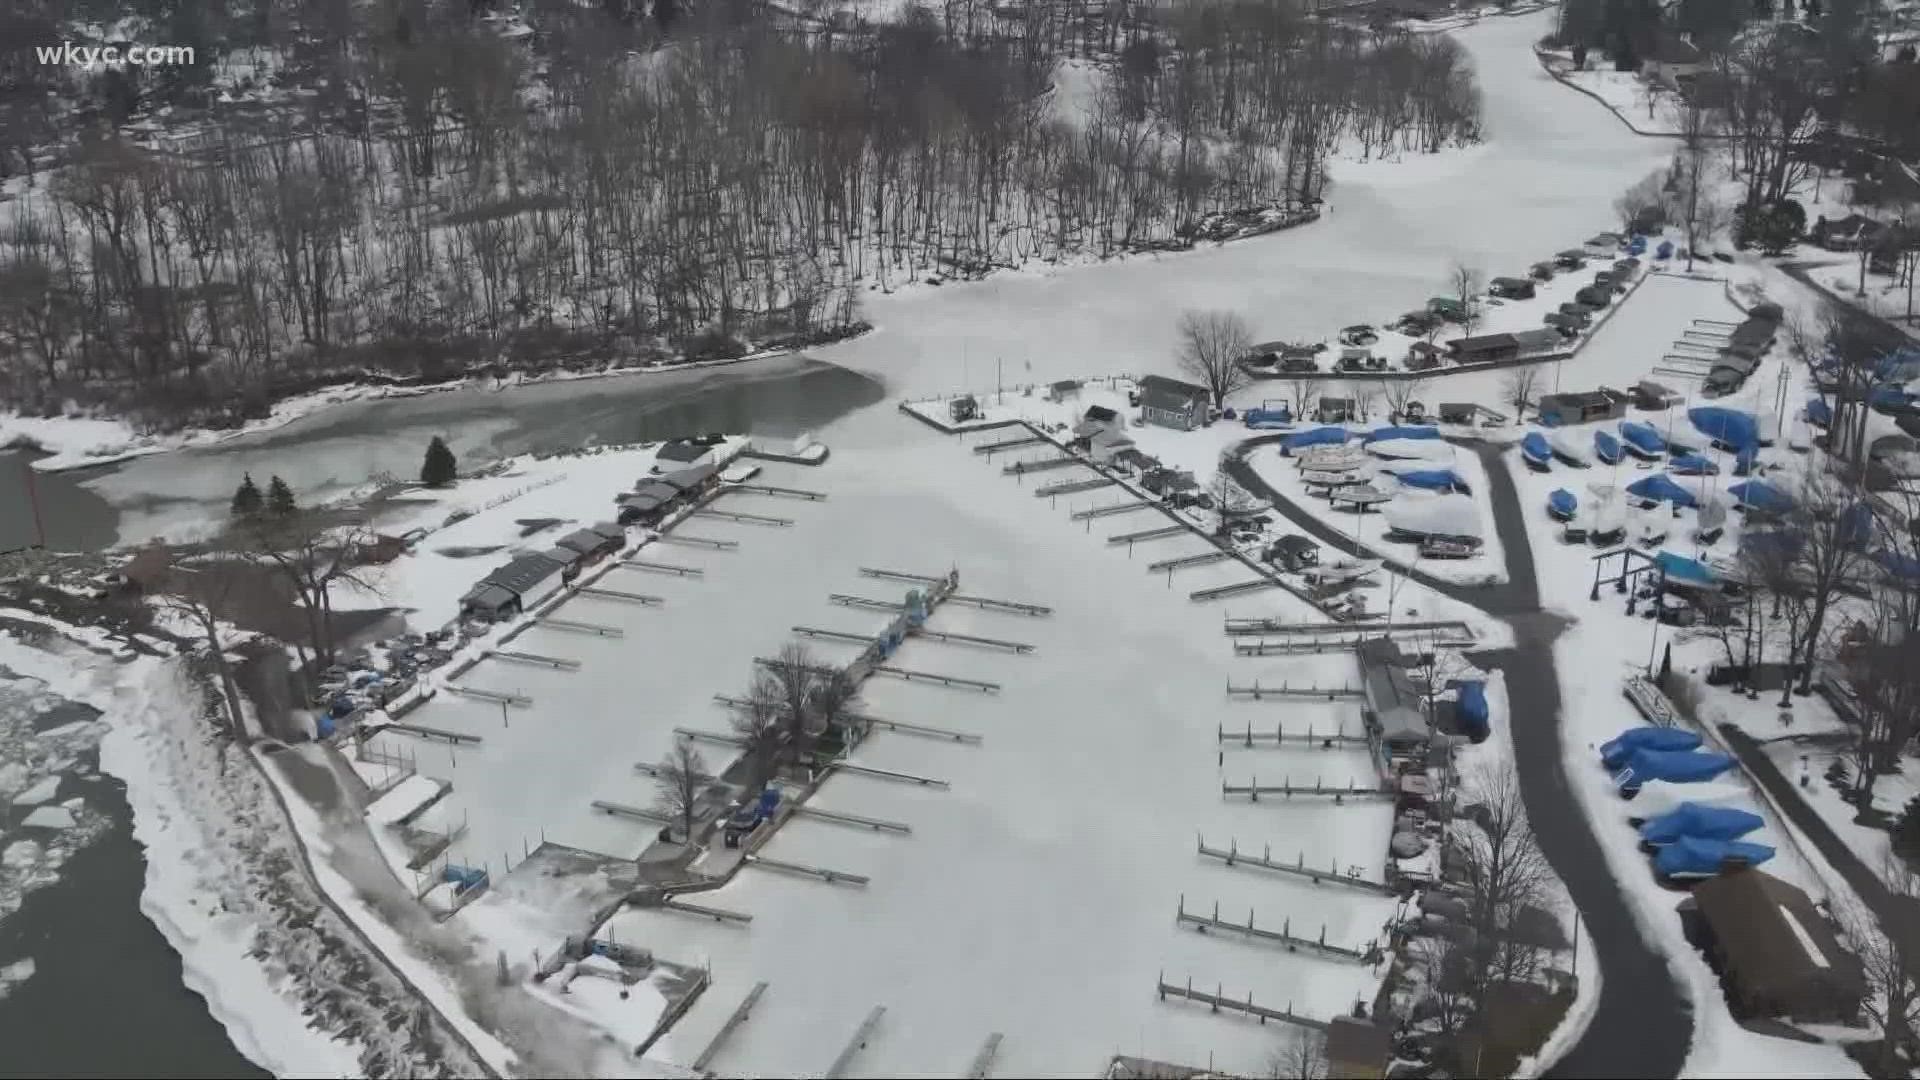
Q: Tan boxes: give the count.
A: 0